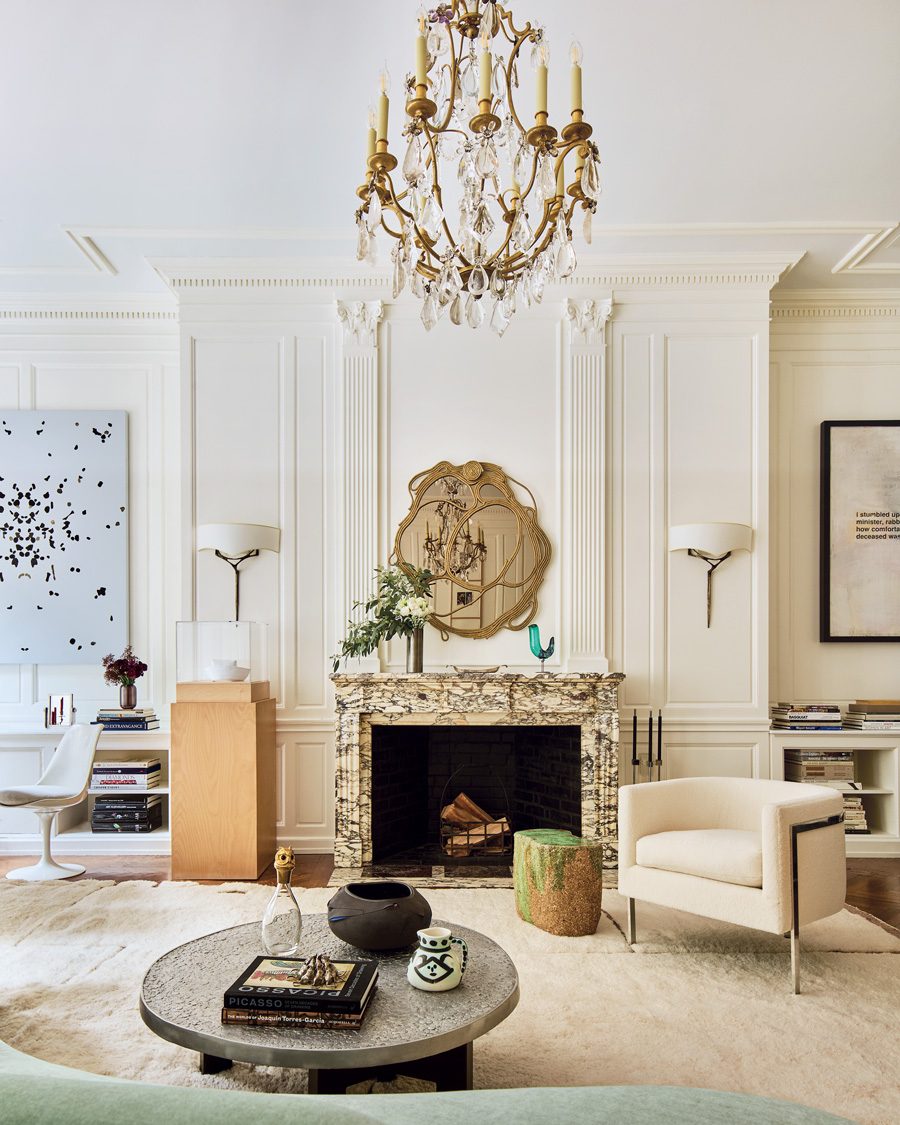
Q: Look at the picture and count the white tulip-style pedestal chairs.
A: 1